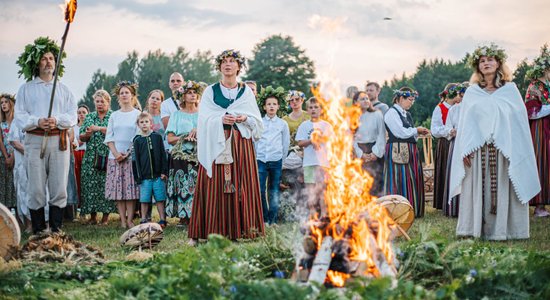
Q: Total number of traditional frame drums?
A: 3